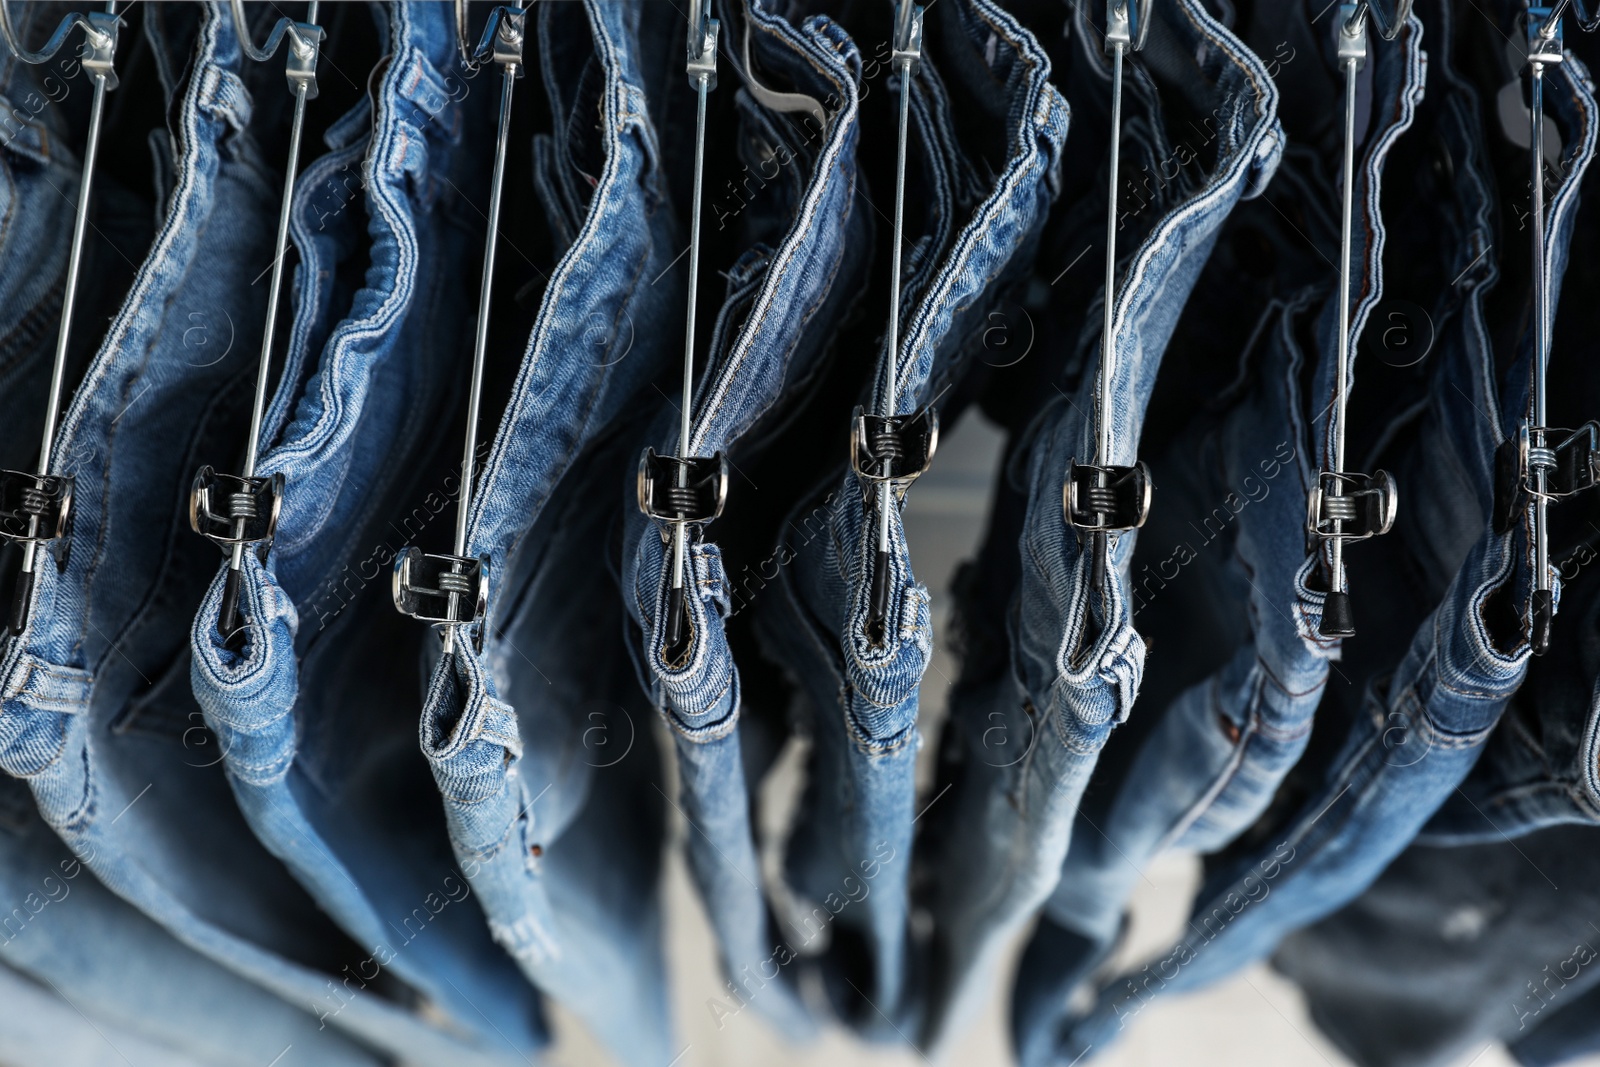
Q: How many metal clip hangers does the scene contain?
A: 8